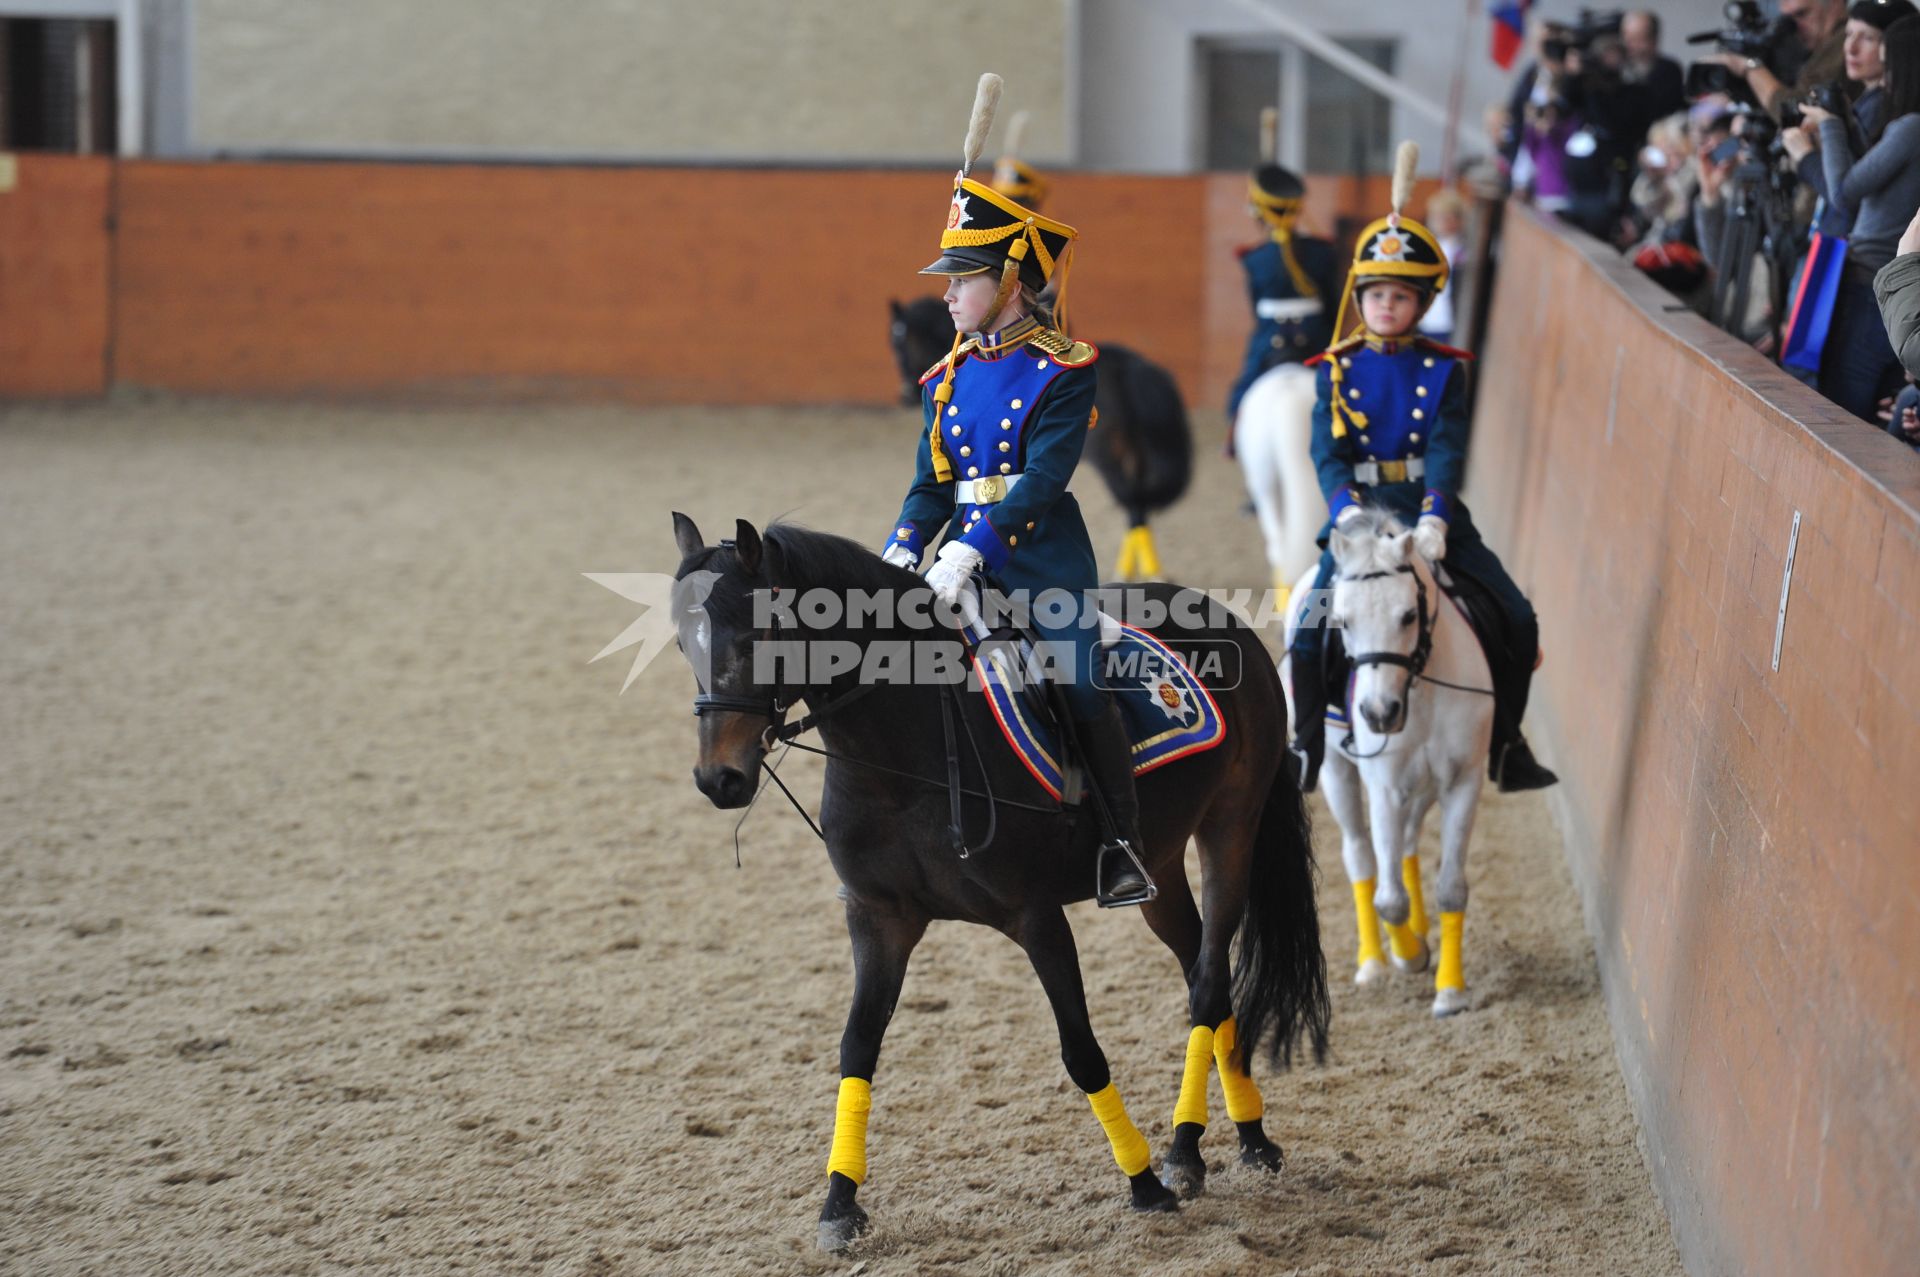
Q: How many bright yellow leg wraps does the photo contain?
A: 11